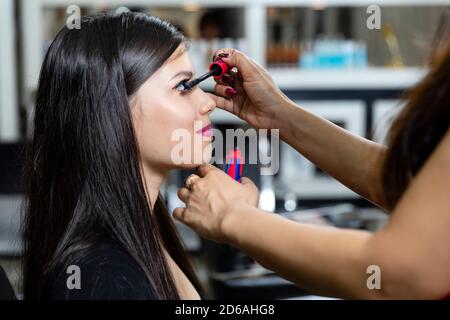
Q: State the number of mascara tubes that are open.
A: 1